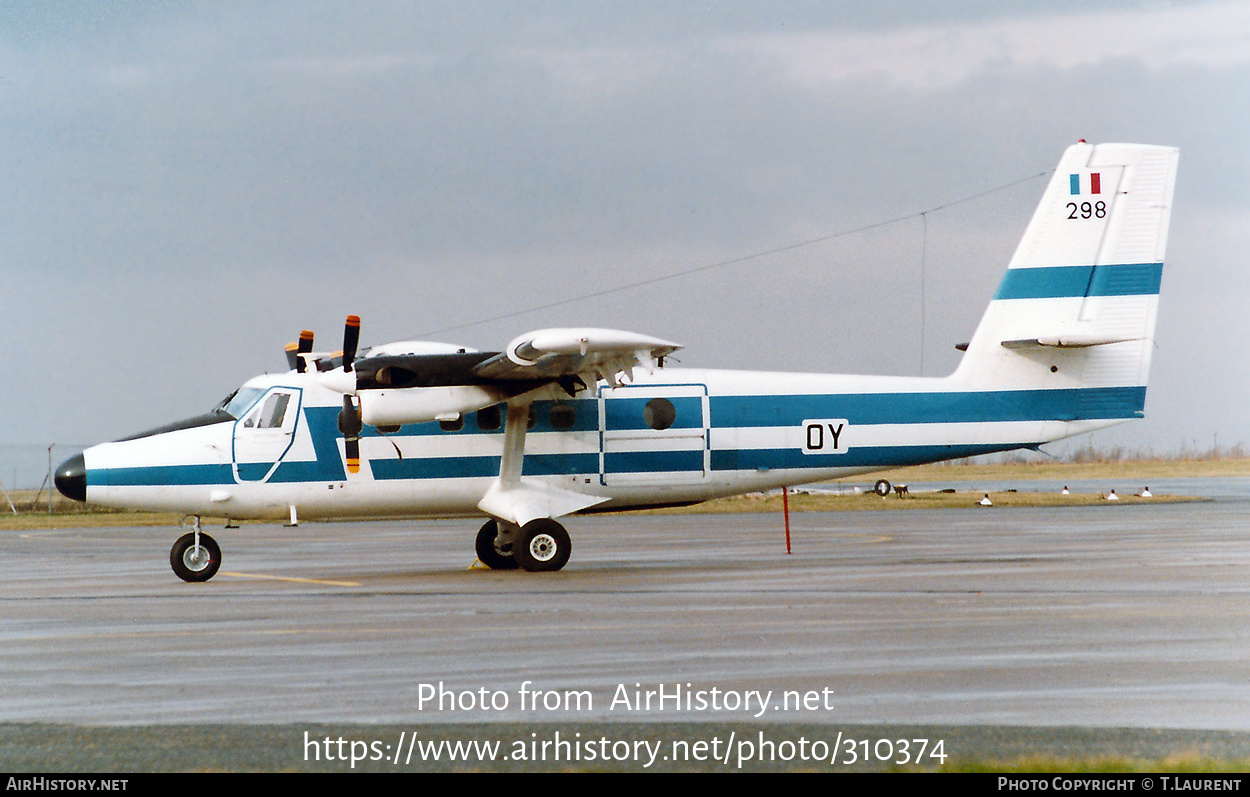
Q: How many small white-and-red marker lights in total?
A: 4